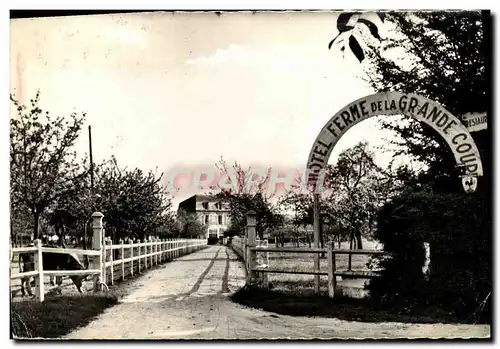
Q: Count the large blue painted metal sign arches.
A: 0